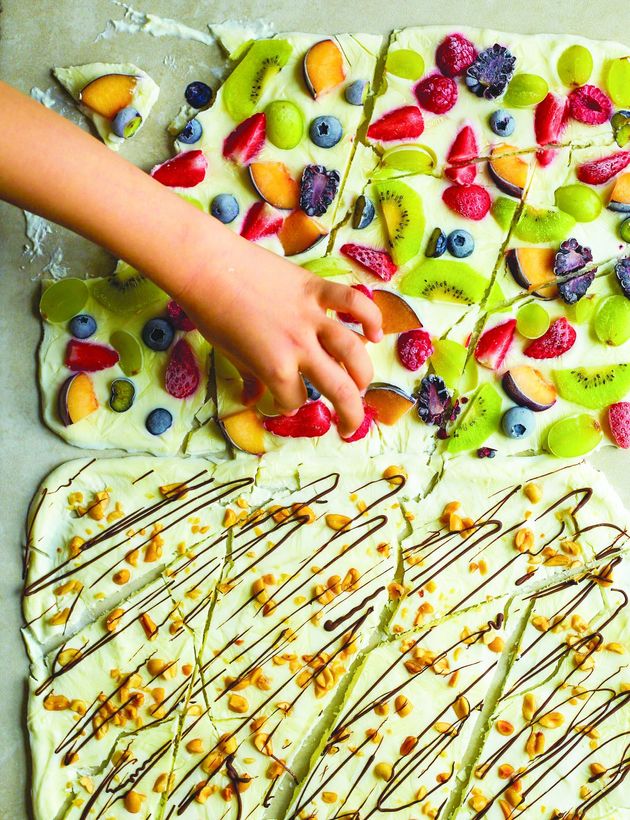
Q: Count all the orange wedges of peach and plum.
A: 12